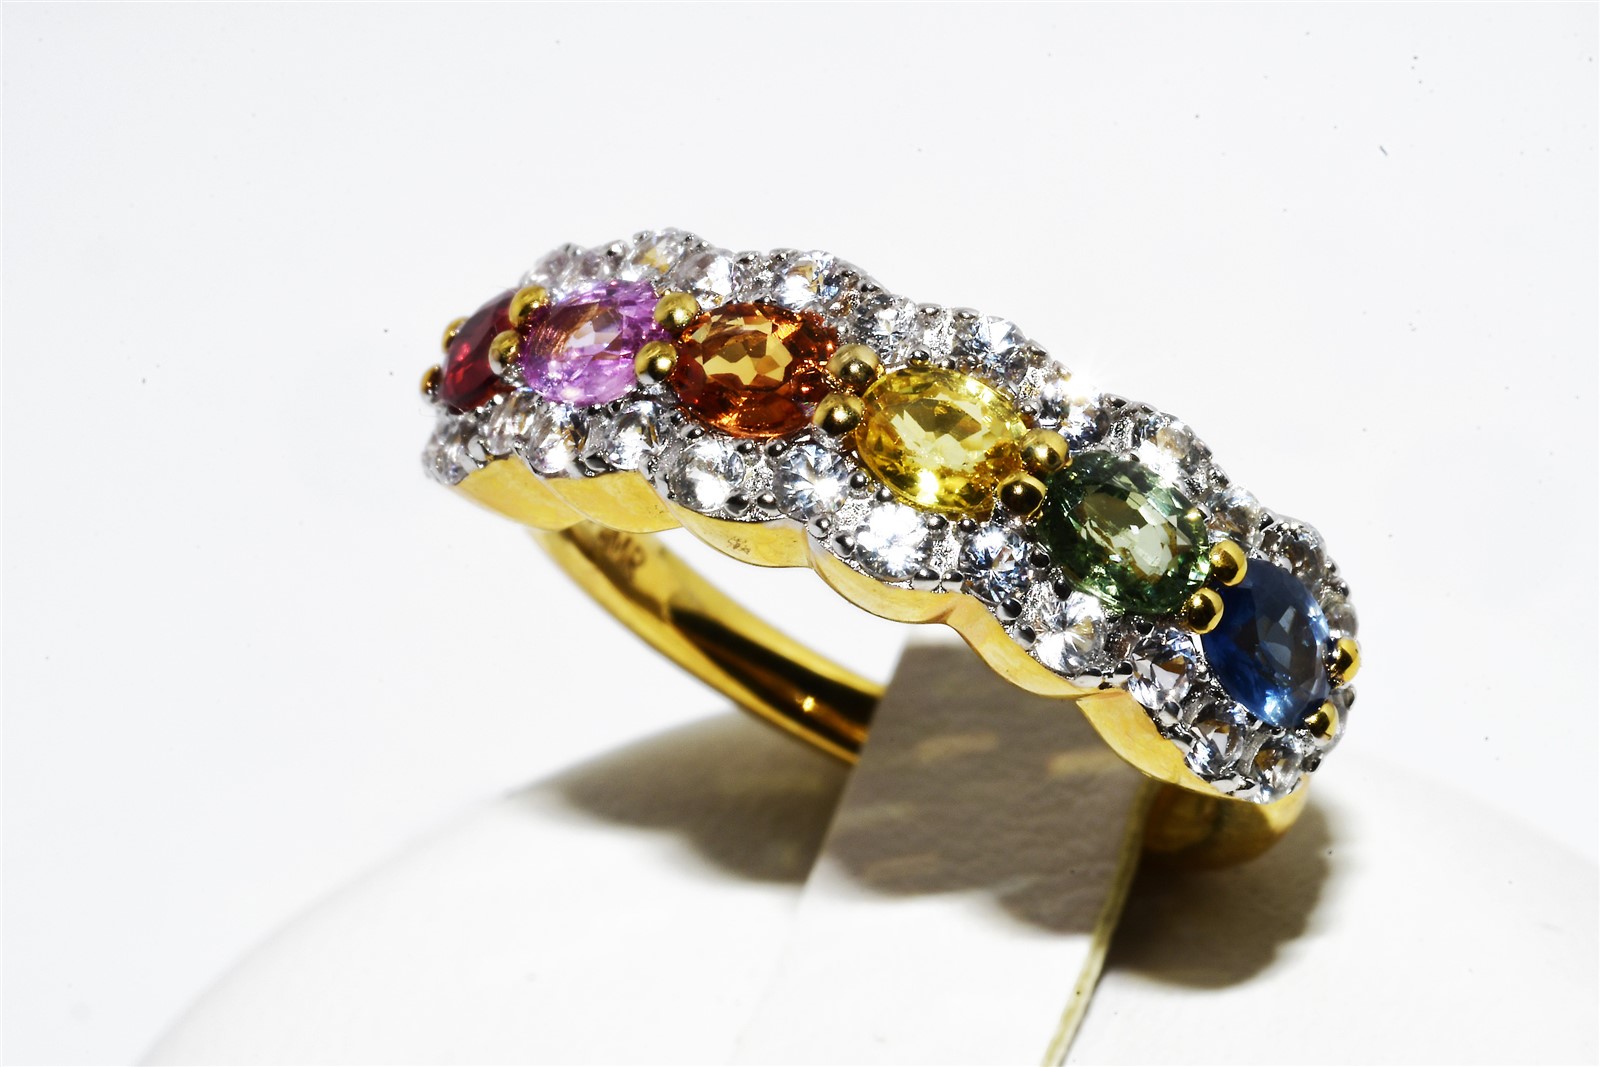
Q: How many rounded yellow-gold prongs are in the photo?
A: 14